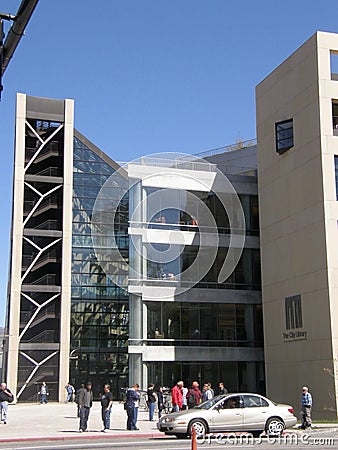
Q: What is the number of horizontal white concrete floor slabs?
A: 4